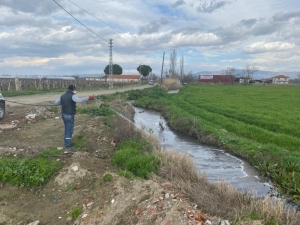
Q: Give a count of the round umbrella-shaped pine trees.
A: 2